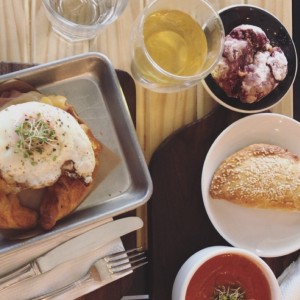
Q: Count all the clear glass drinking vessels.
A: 2